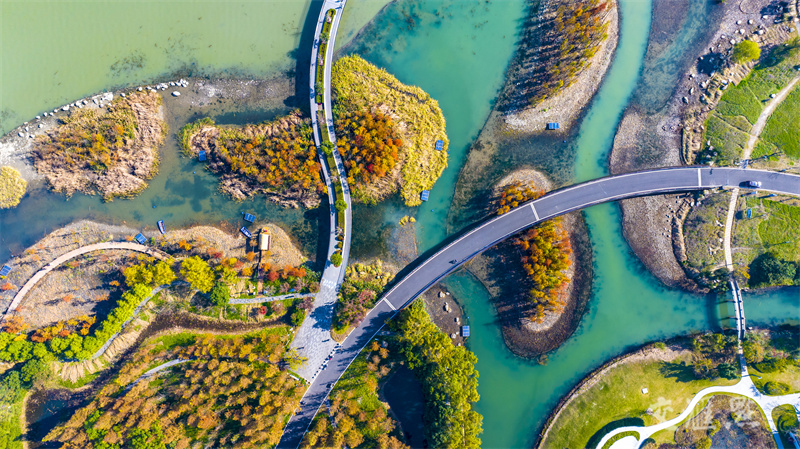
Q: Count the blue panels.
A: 8